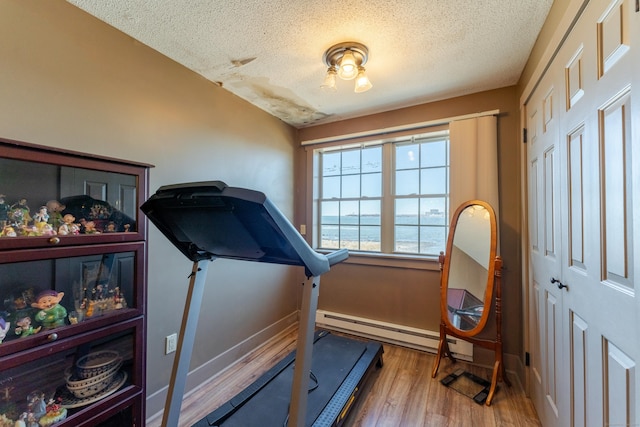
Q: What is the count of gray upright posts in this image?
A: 2